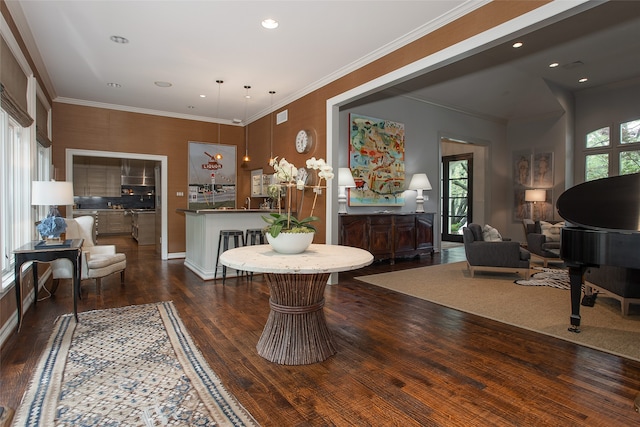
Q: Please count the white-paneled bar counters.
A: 1